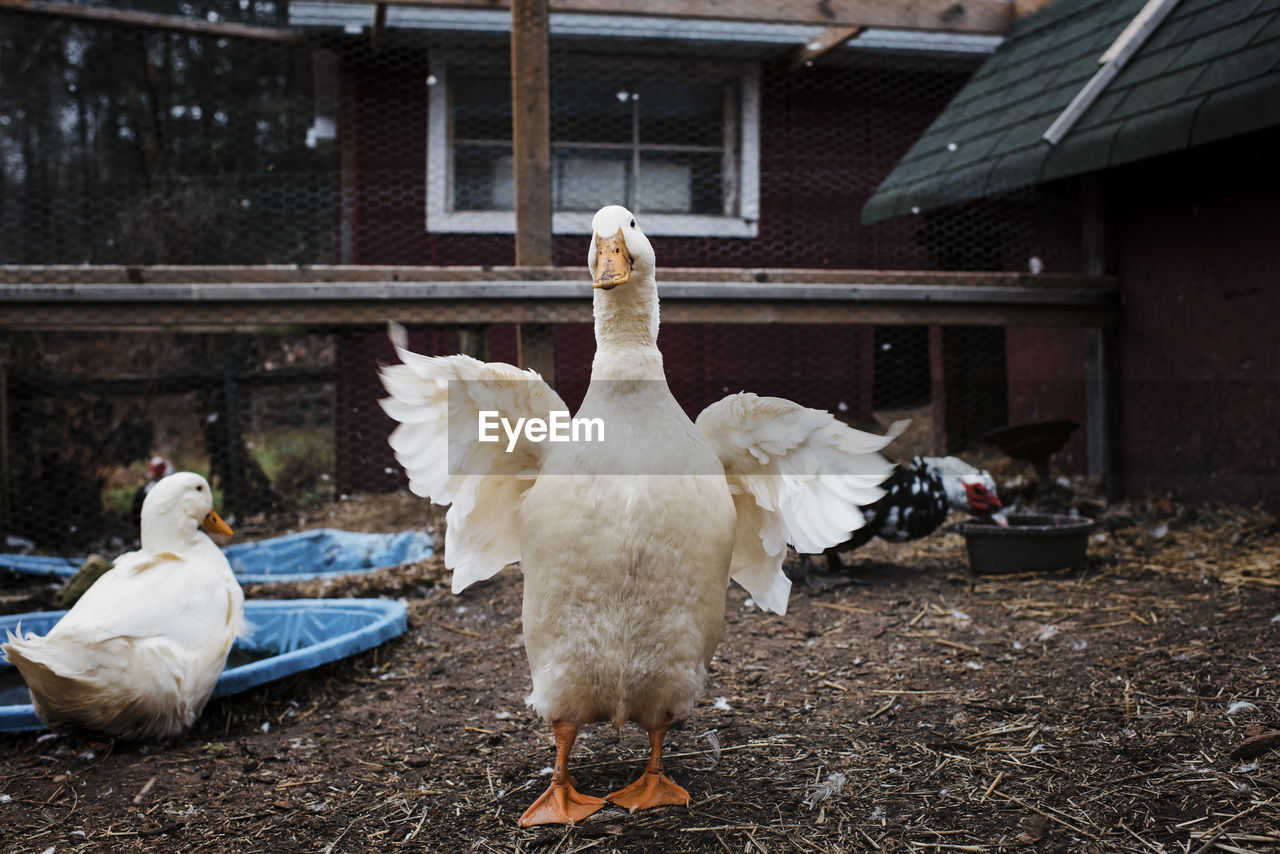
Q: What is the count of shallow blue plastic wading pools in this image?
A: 2